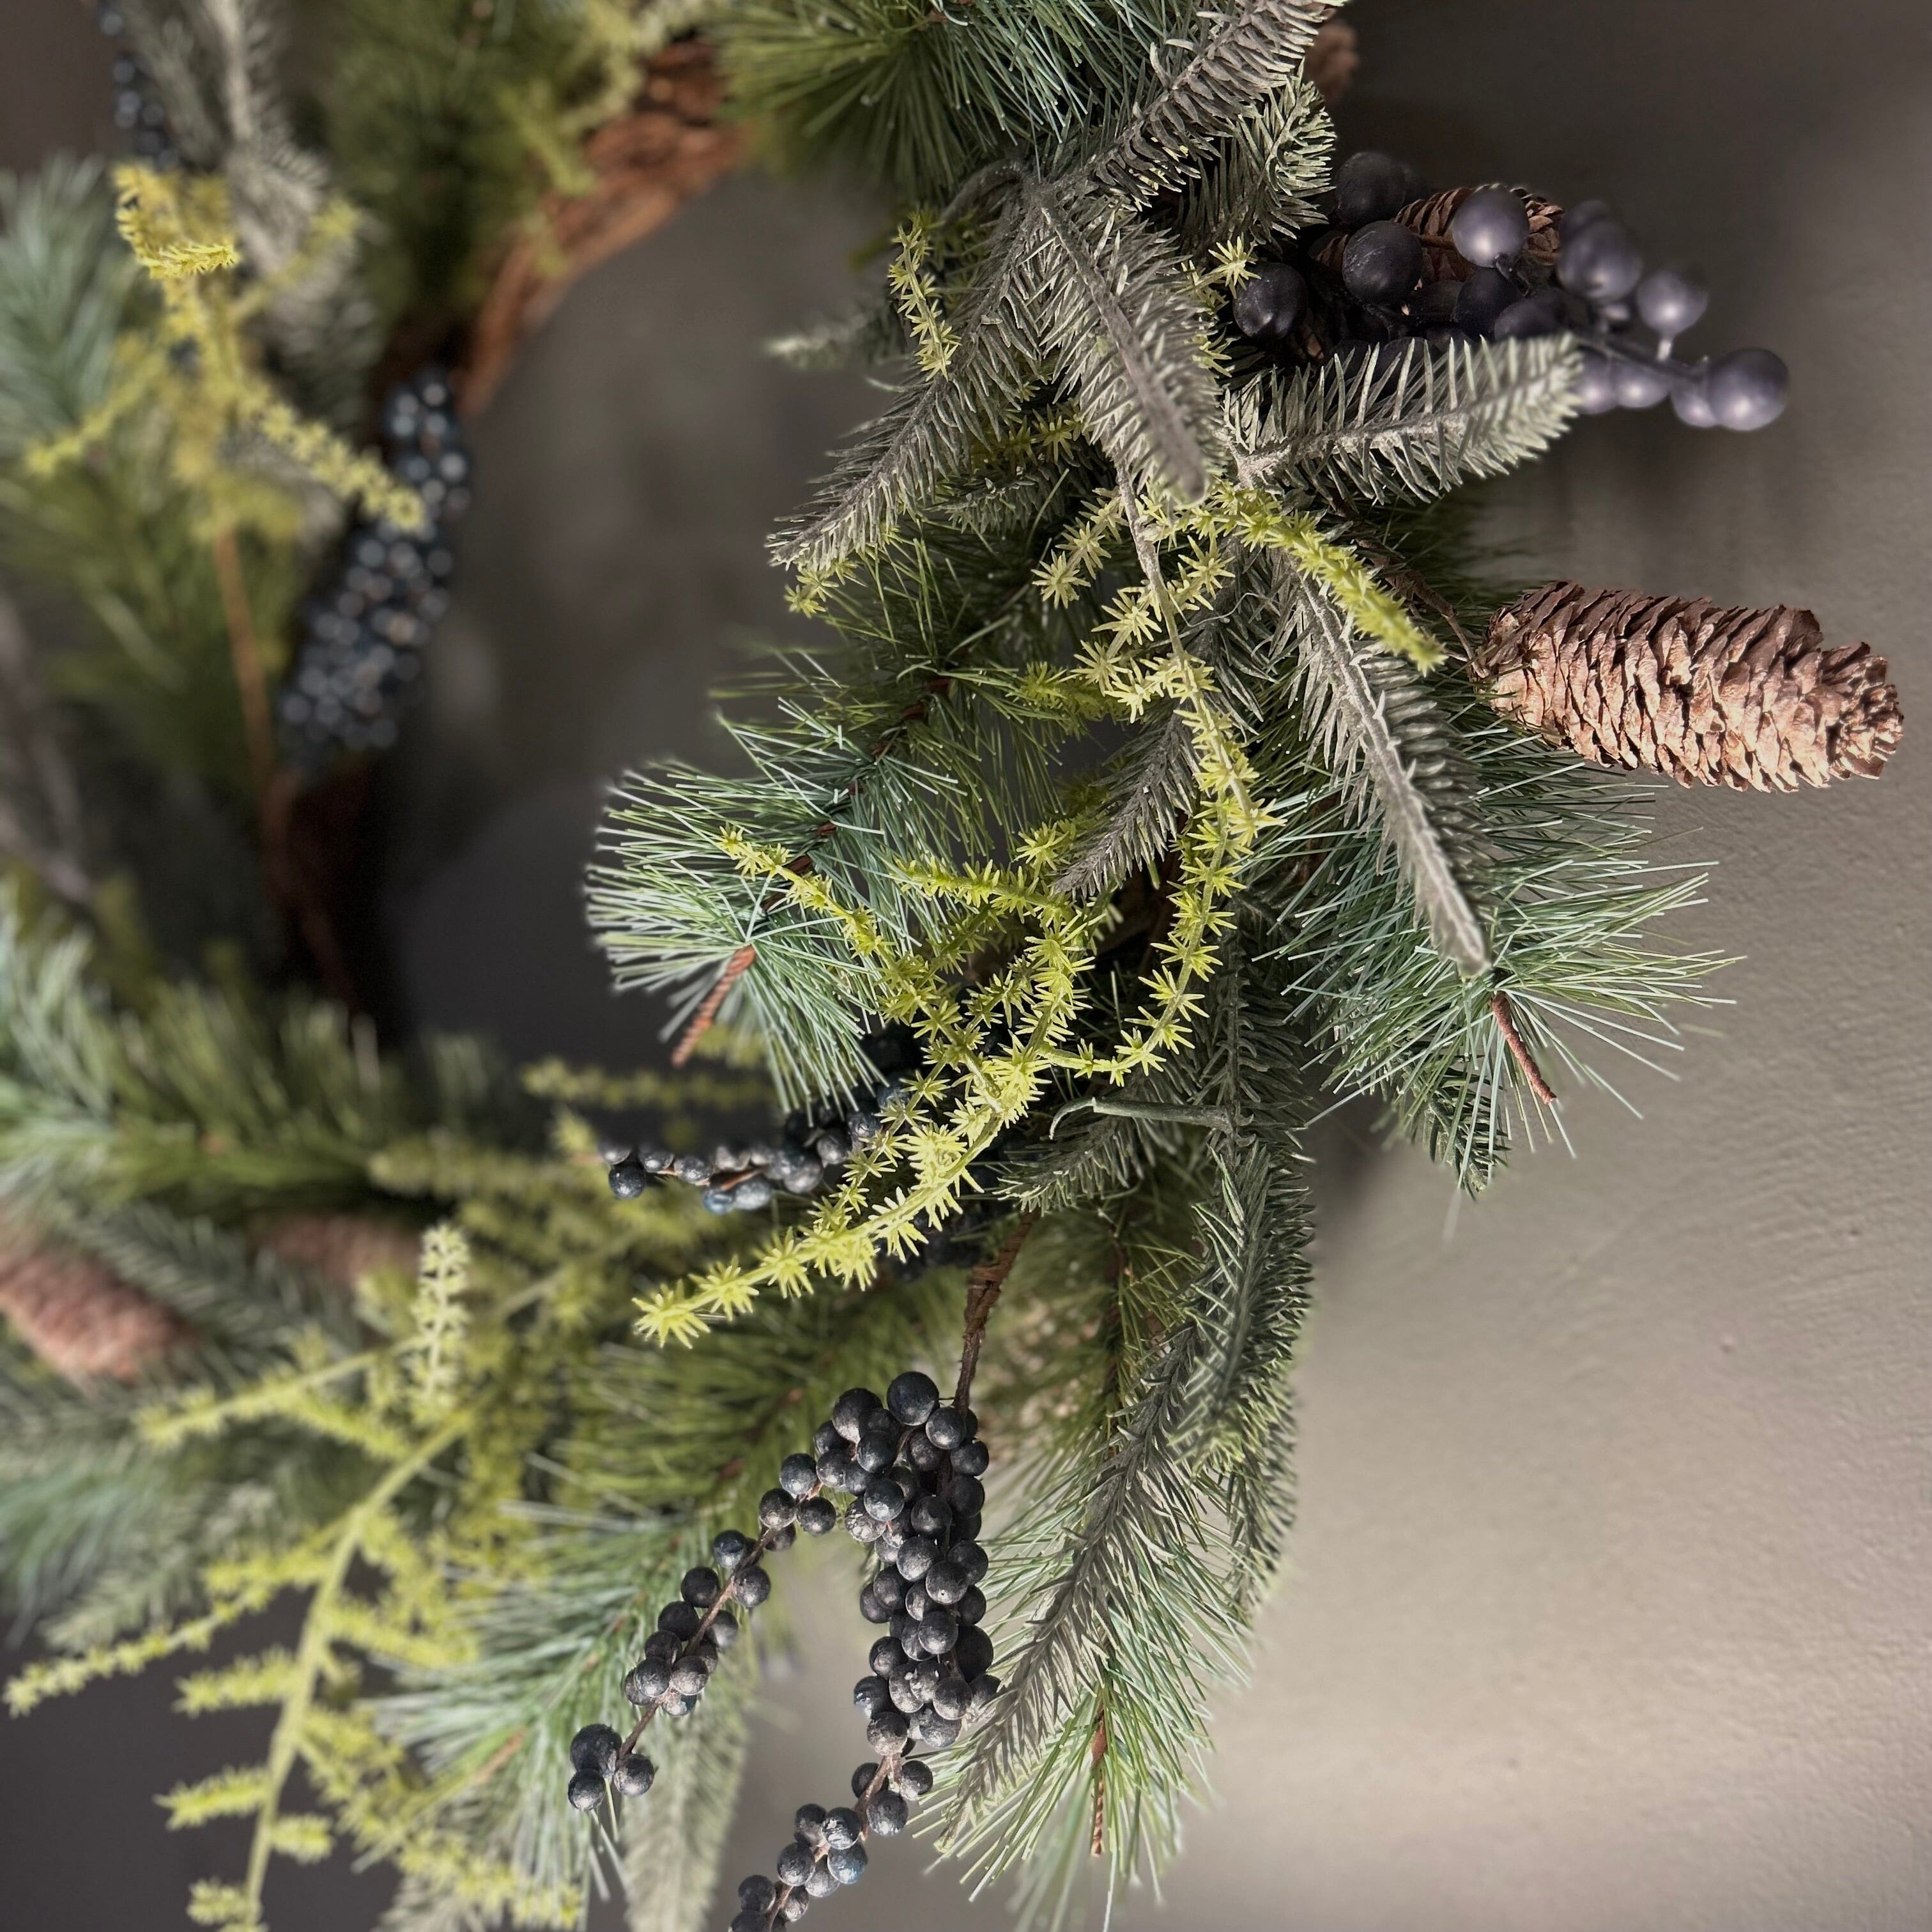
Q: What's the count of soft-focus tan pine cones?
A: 2